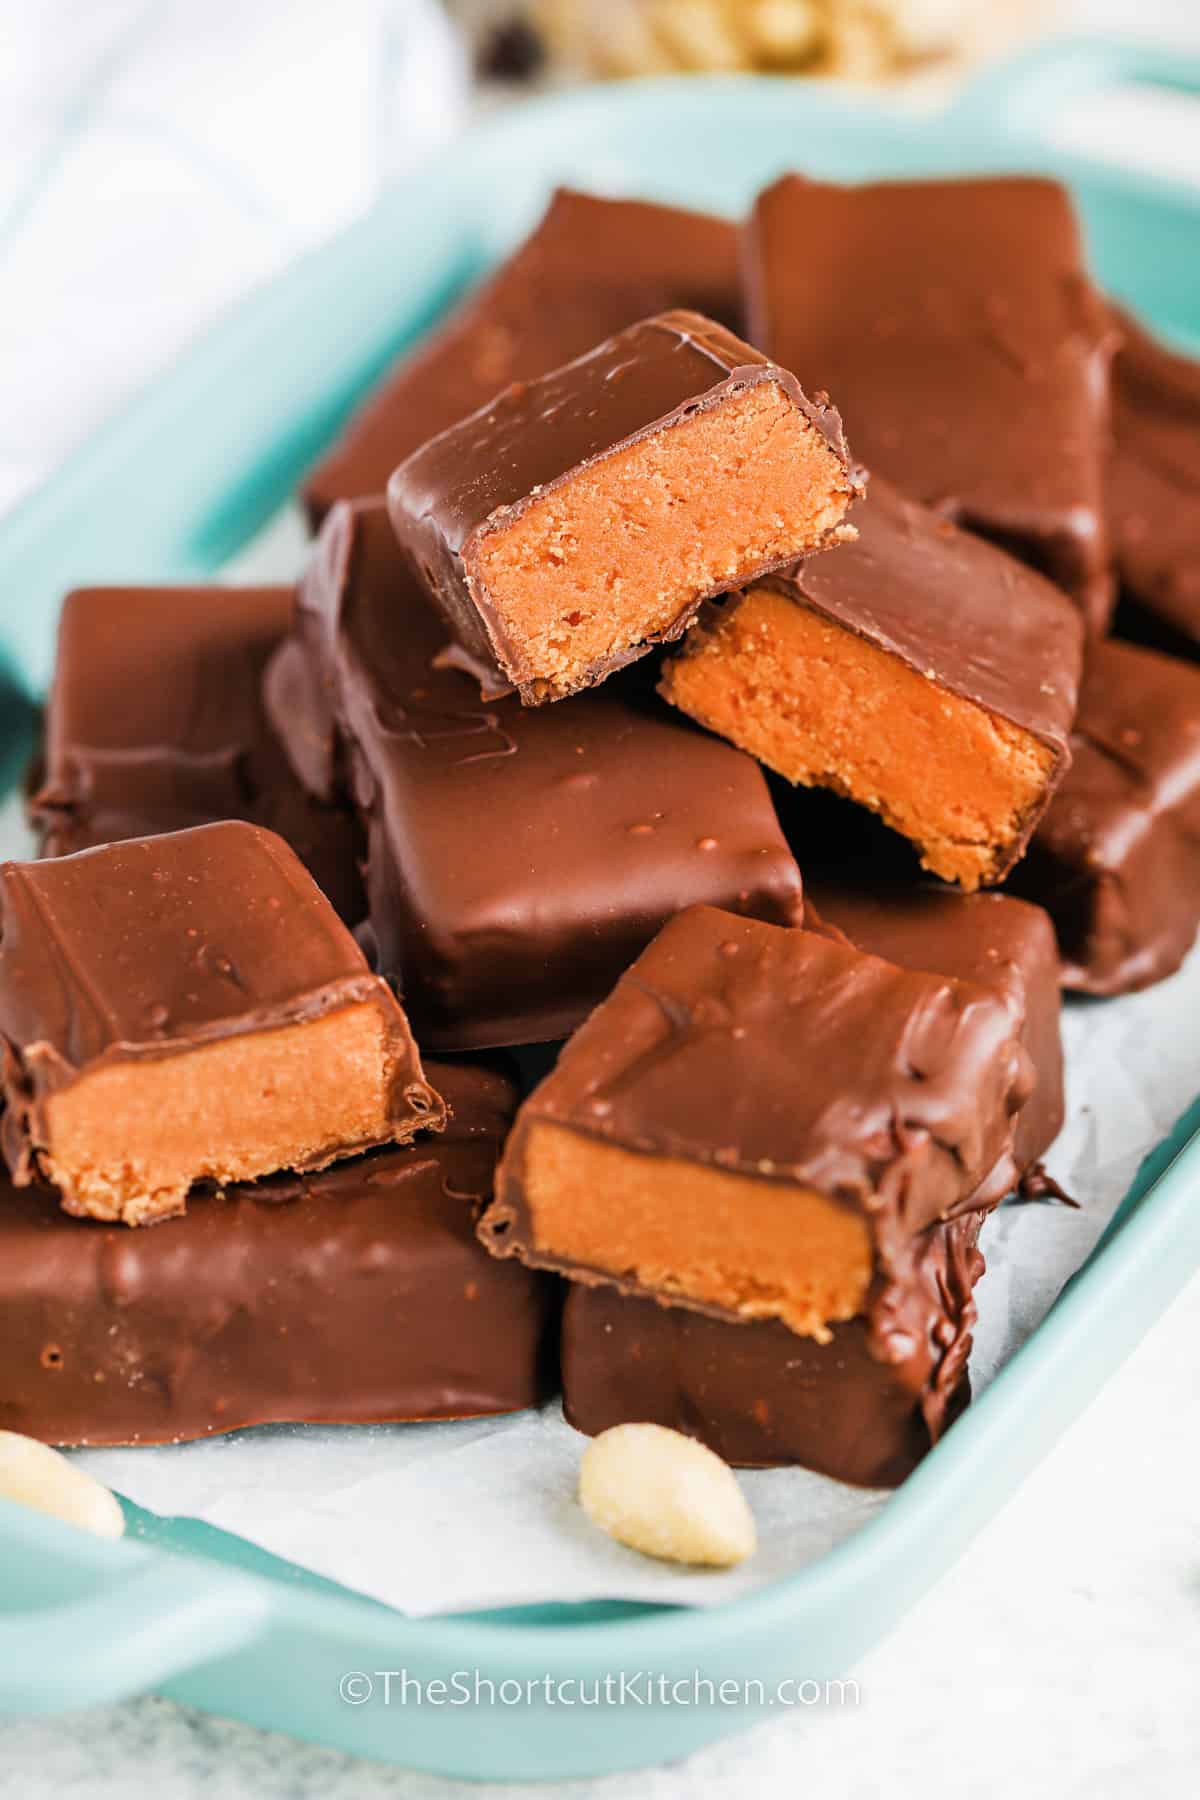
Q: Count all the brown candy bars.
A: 13